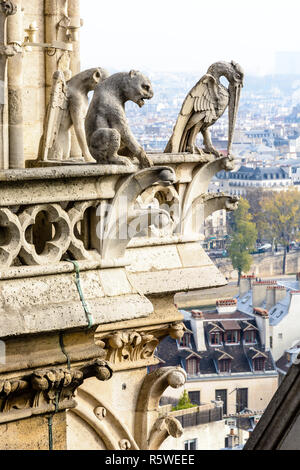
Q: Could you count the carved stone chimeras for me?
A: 3